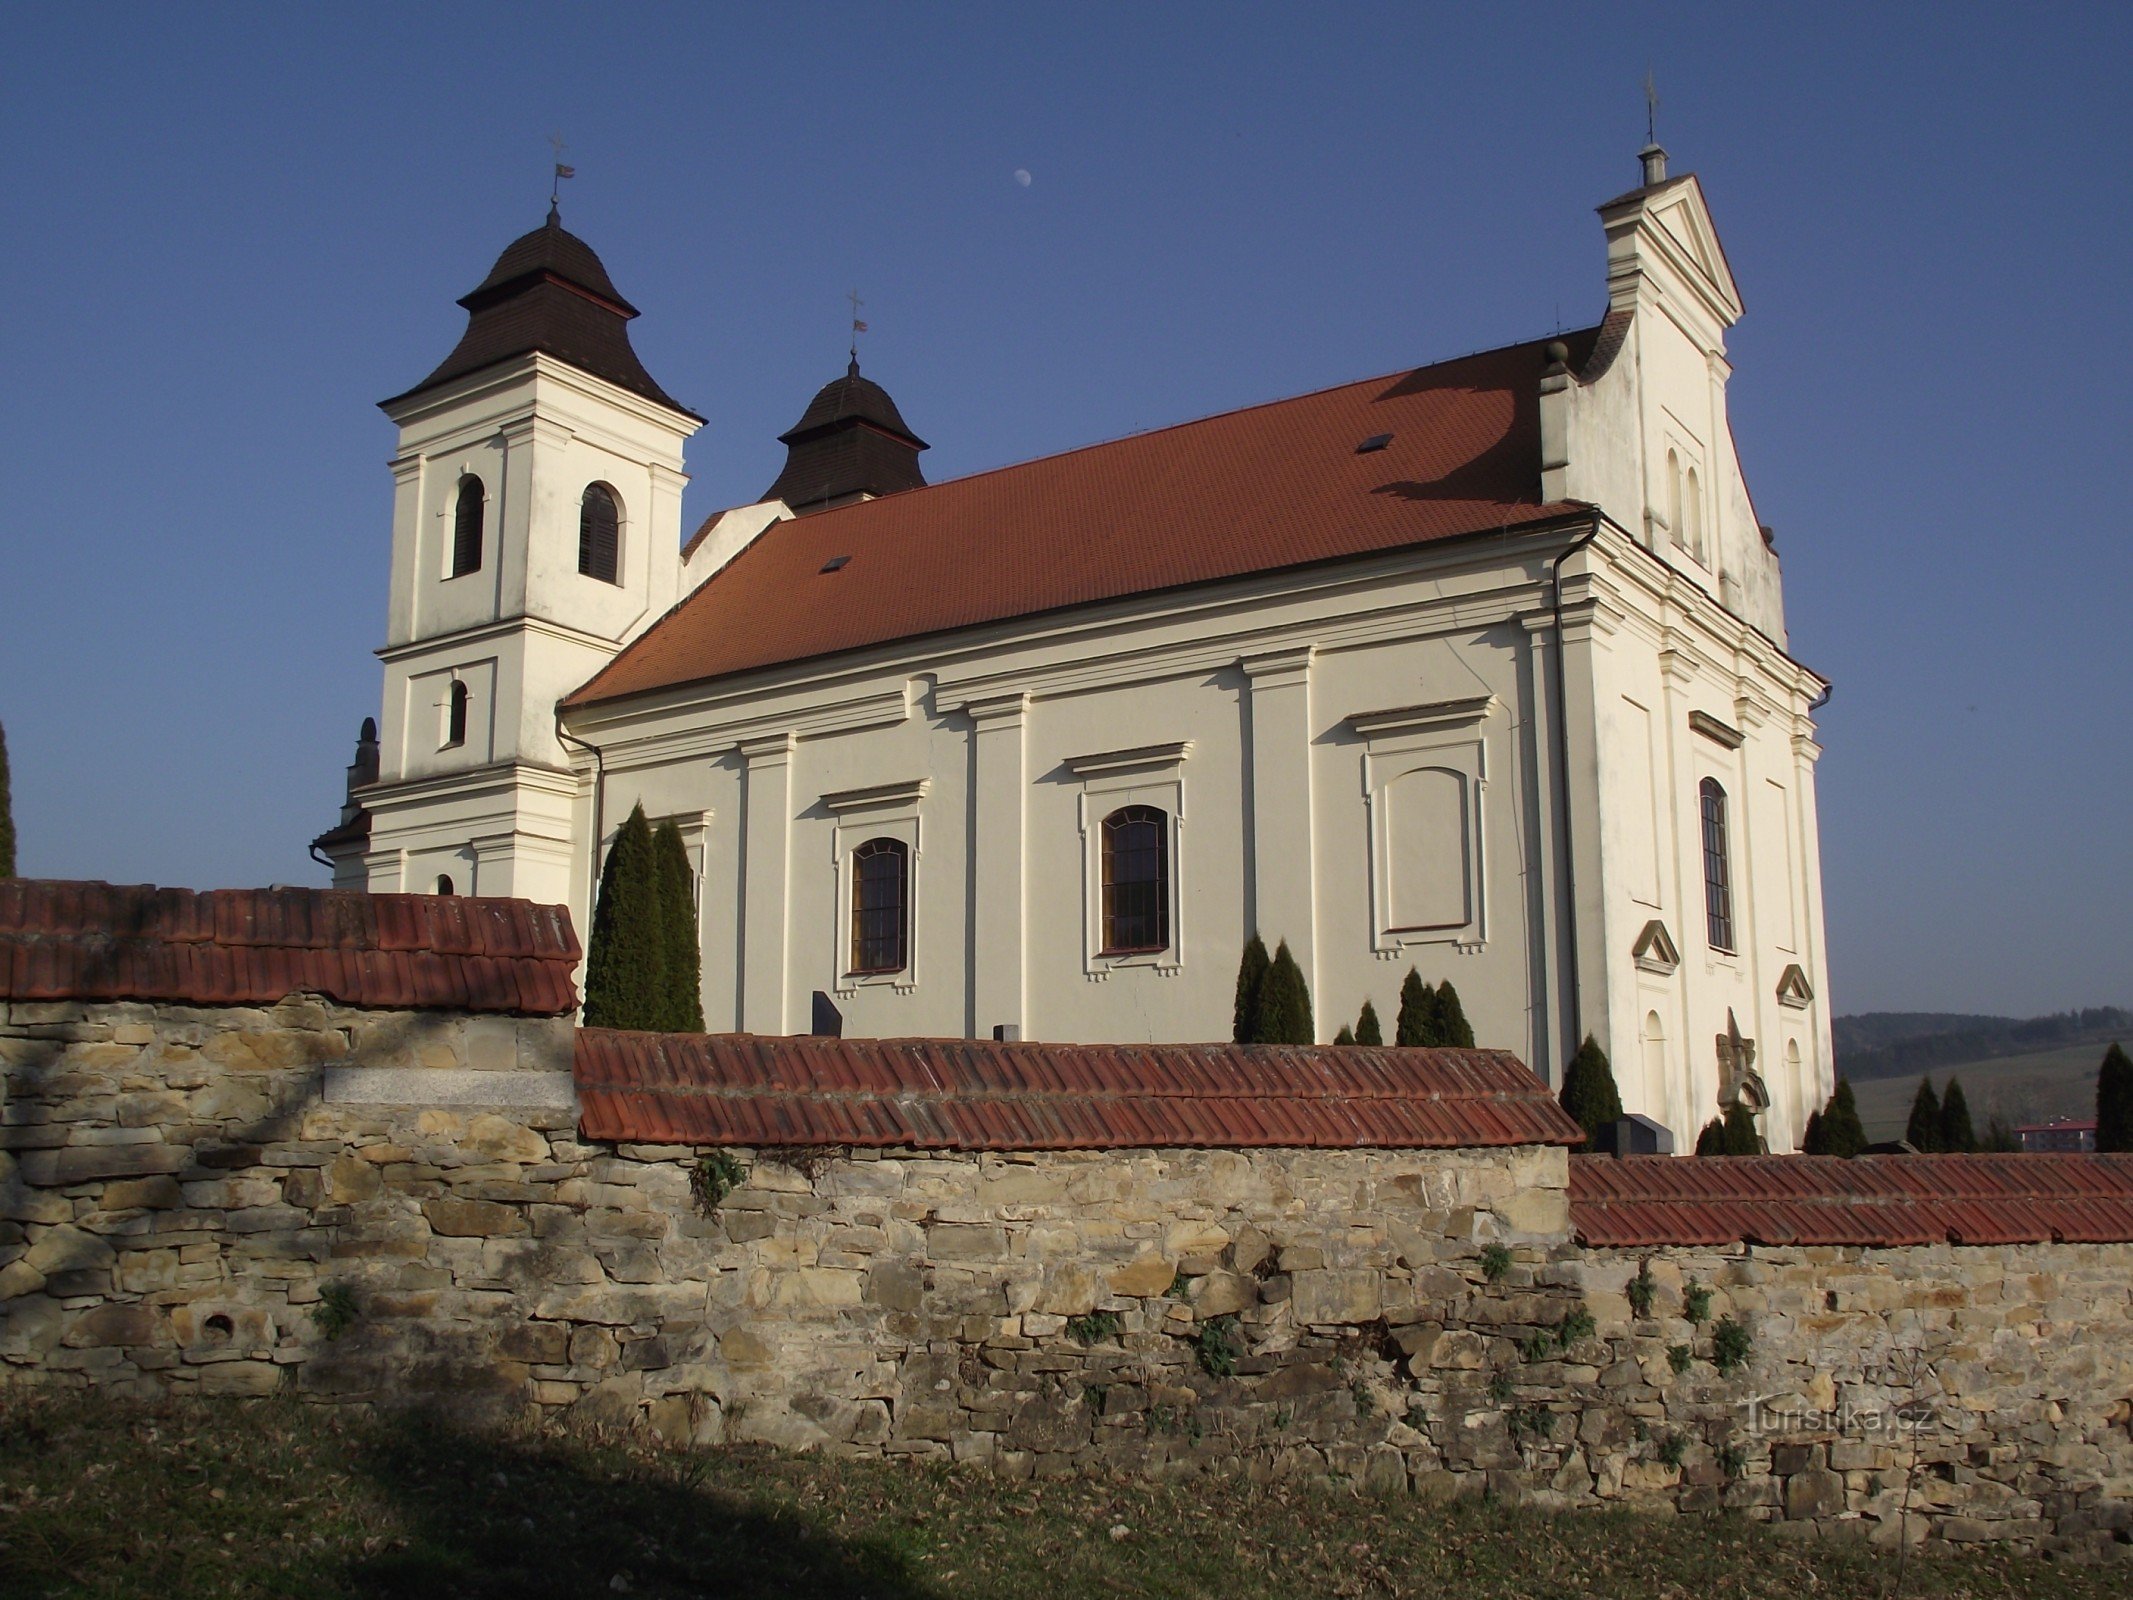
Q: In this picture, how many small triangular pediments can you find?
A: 2